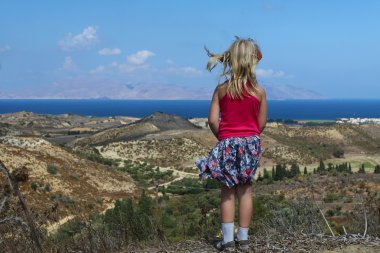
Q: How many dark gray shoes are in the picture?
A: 2